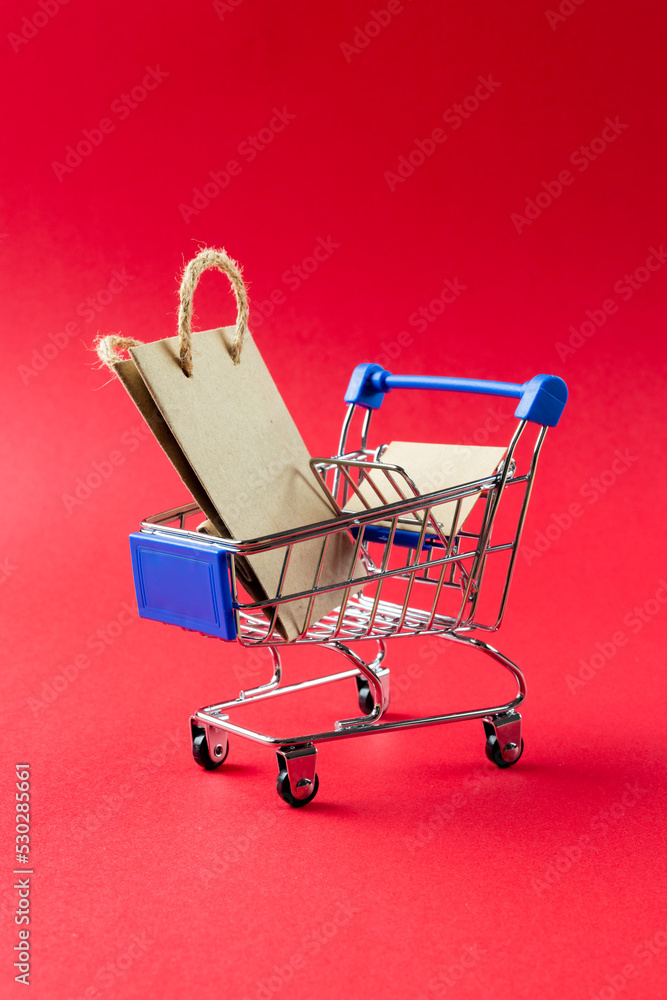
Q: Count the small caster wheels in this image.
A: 4